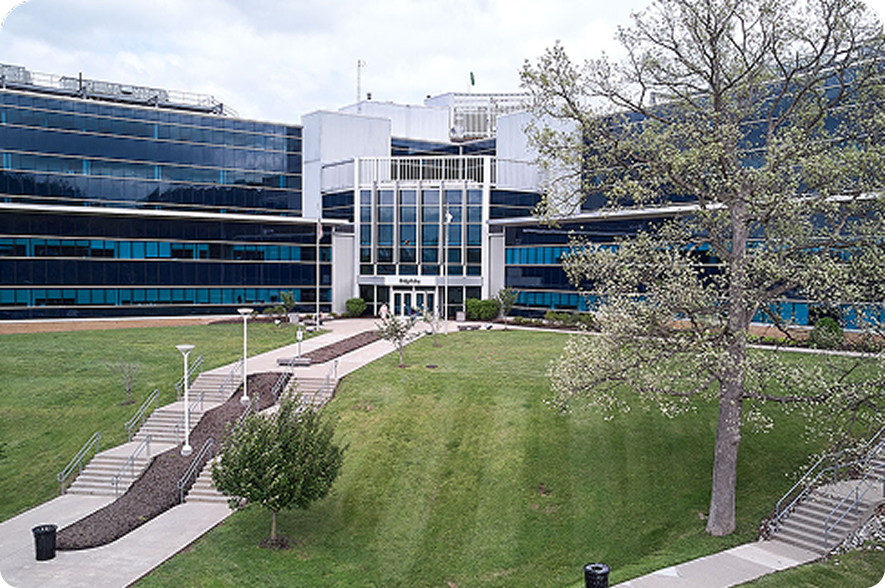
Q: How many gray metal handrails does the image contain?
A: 12